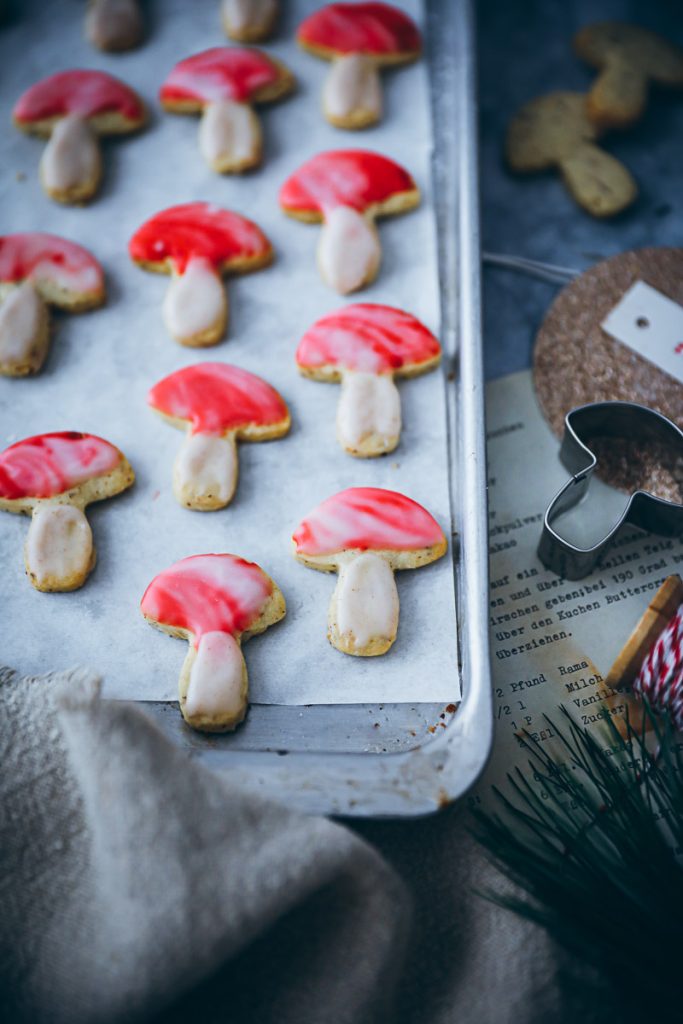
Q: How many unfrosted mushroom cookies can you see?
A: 2